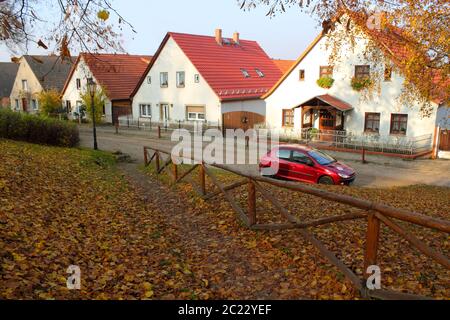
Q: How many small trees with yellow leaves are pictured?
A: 2